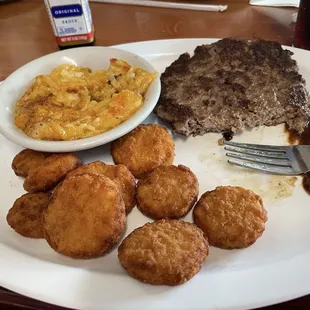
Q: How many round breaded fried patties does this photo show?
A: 9